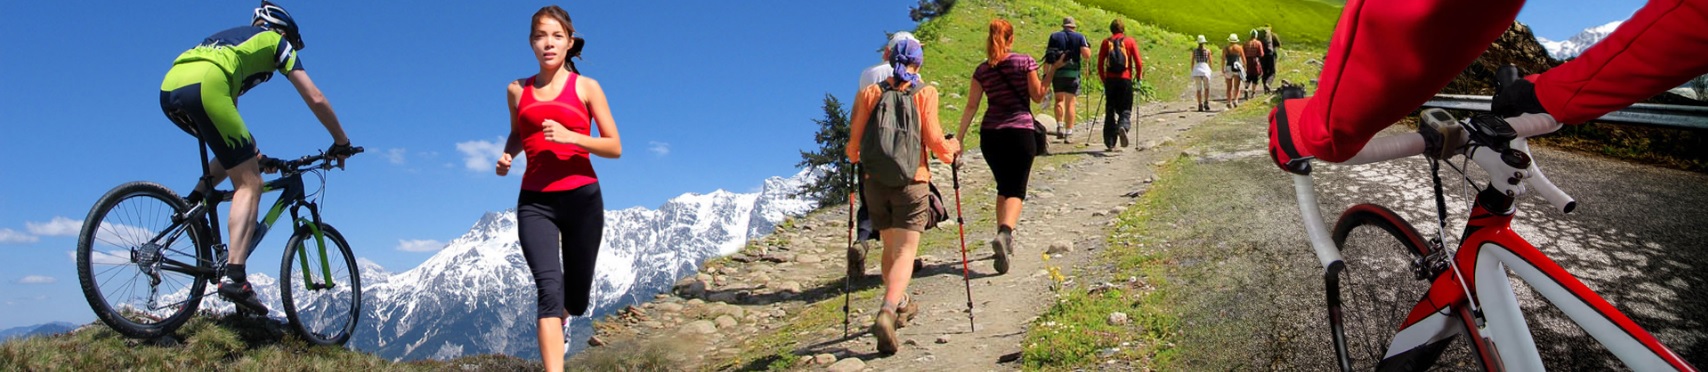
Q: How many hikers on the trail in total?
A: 9